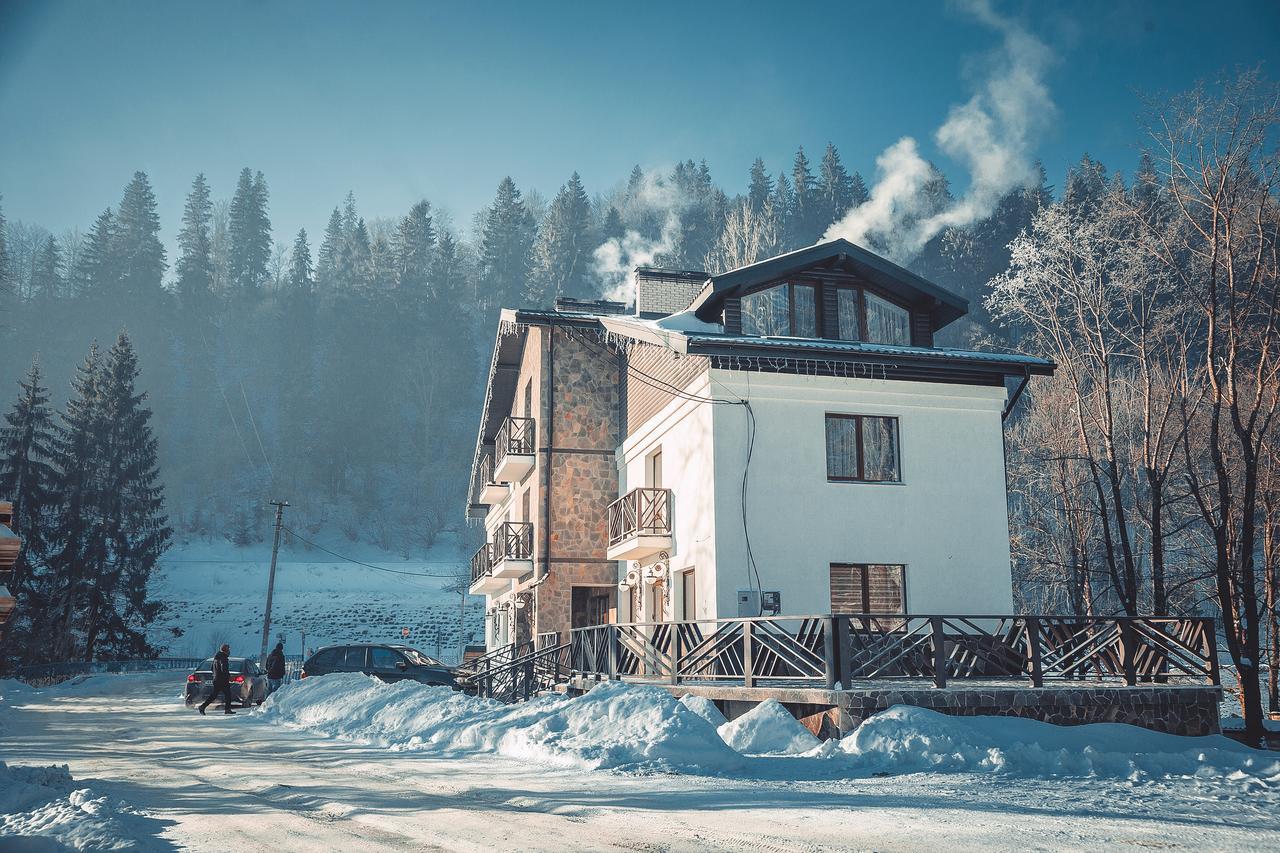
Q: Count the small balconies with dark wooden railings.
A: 5